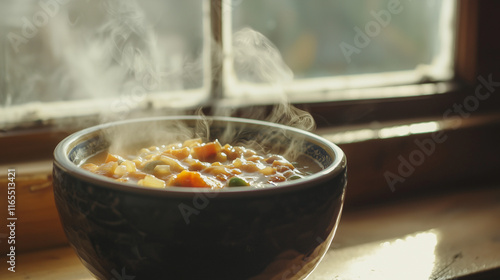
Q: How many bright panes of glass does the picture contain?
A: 2